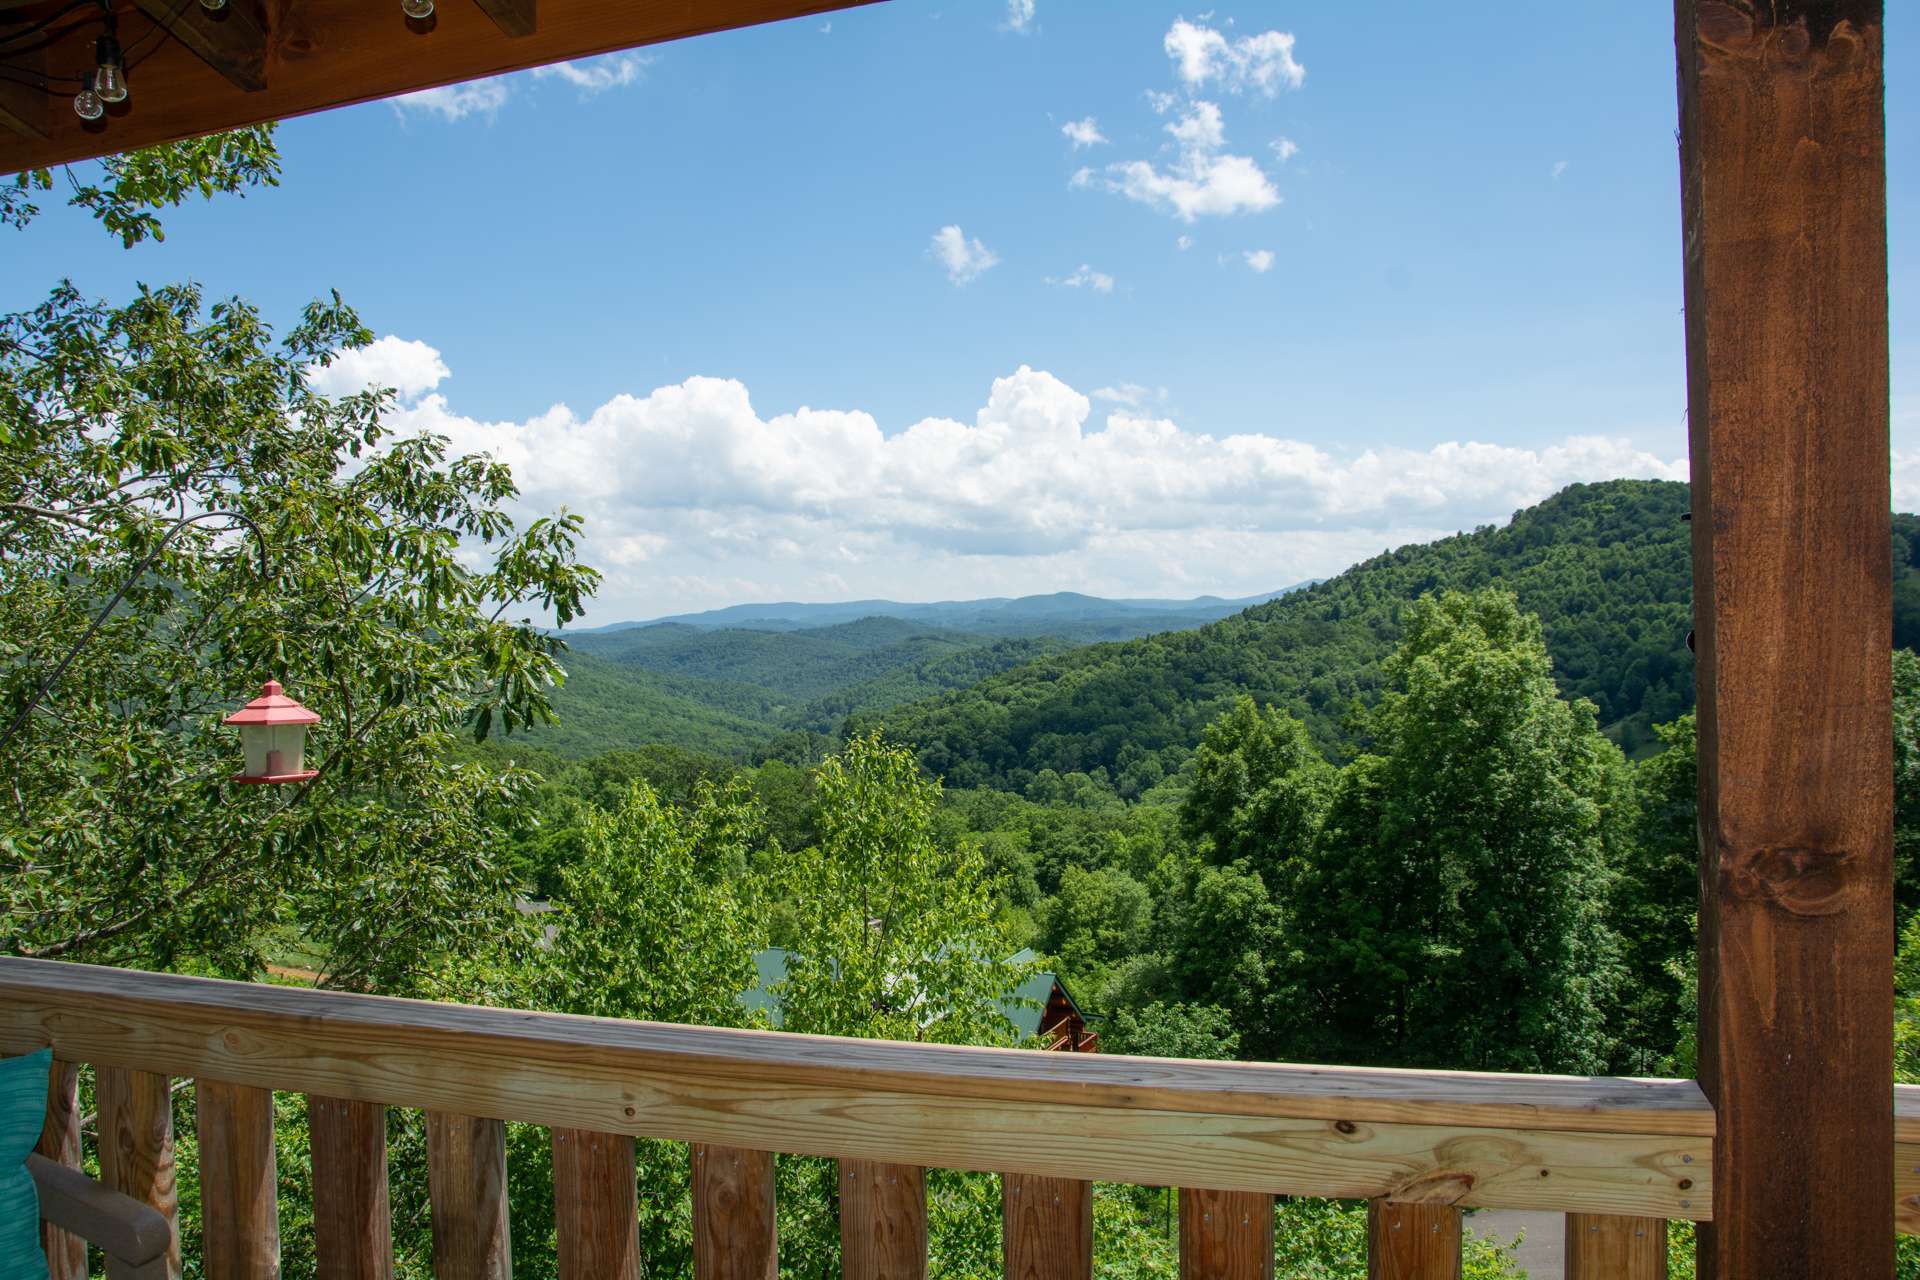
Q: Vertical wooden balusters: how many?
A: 12